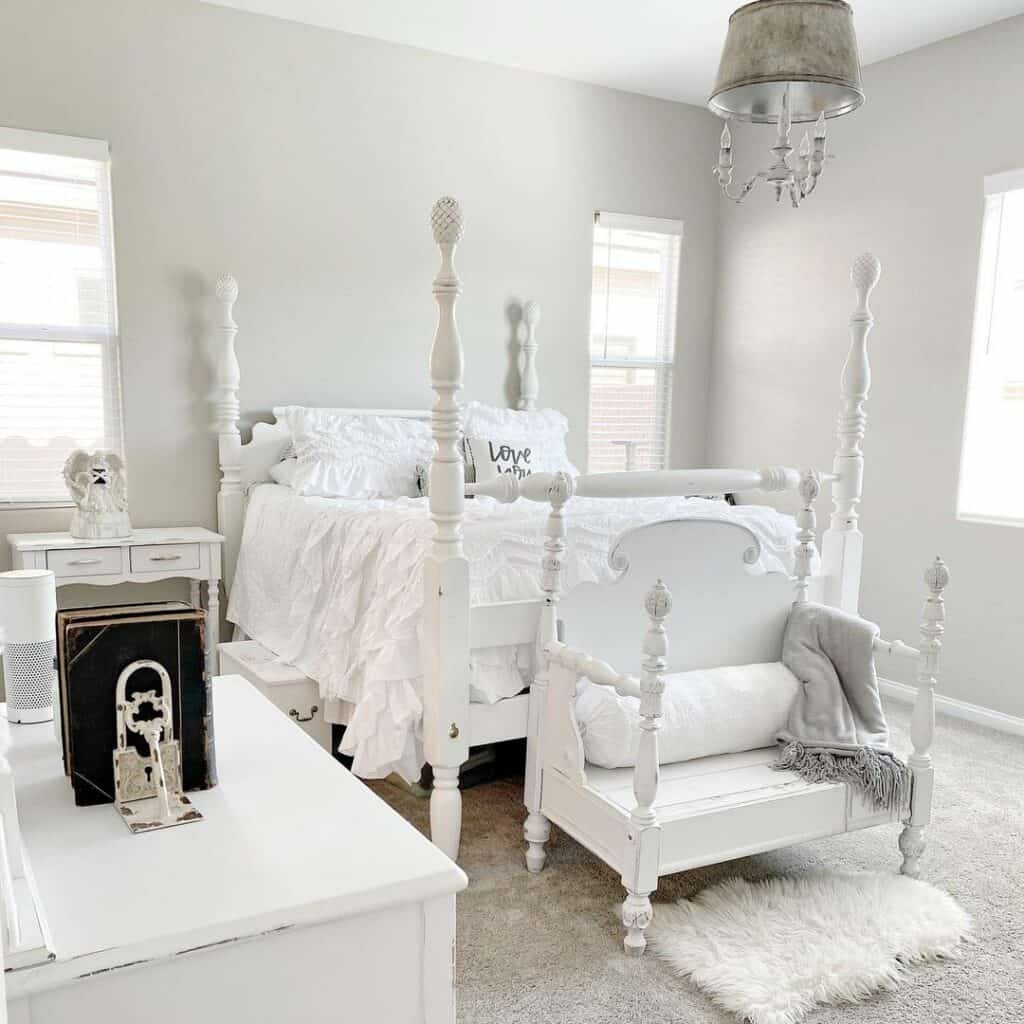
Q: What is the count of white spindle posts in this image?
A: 8